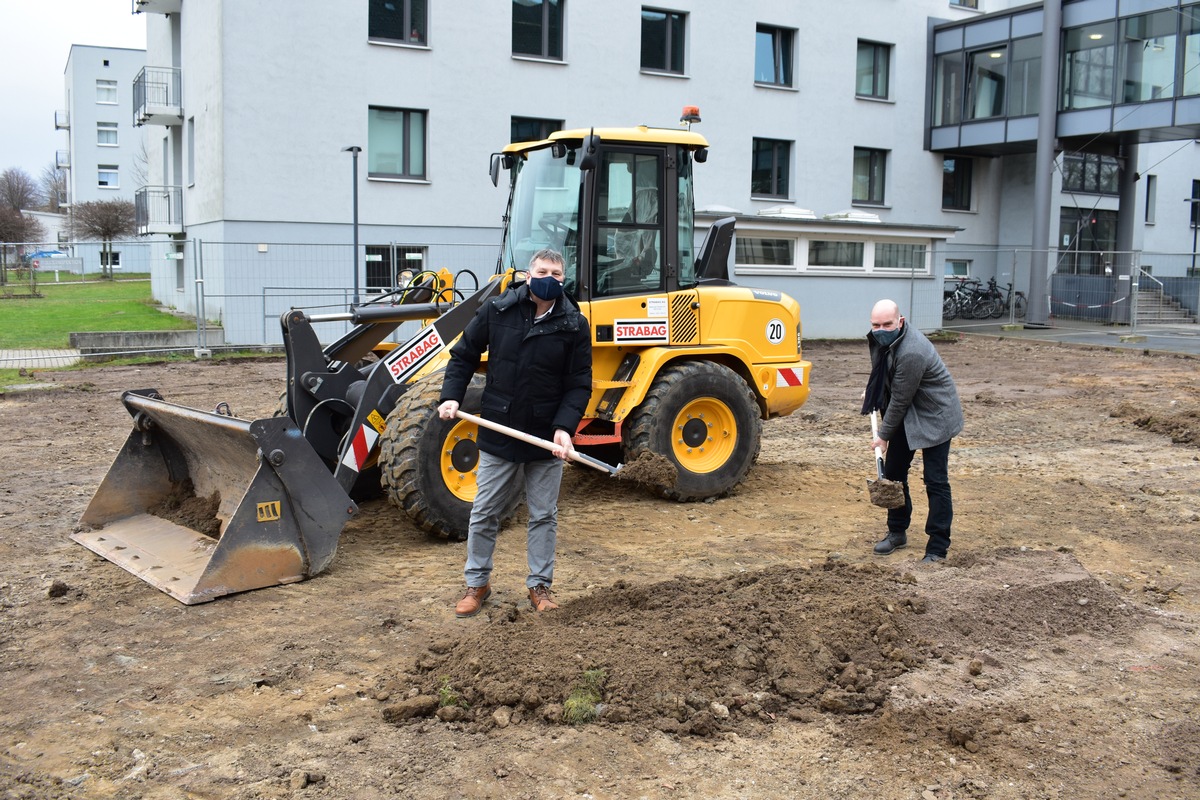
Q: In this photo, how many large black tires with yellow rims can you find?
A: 2